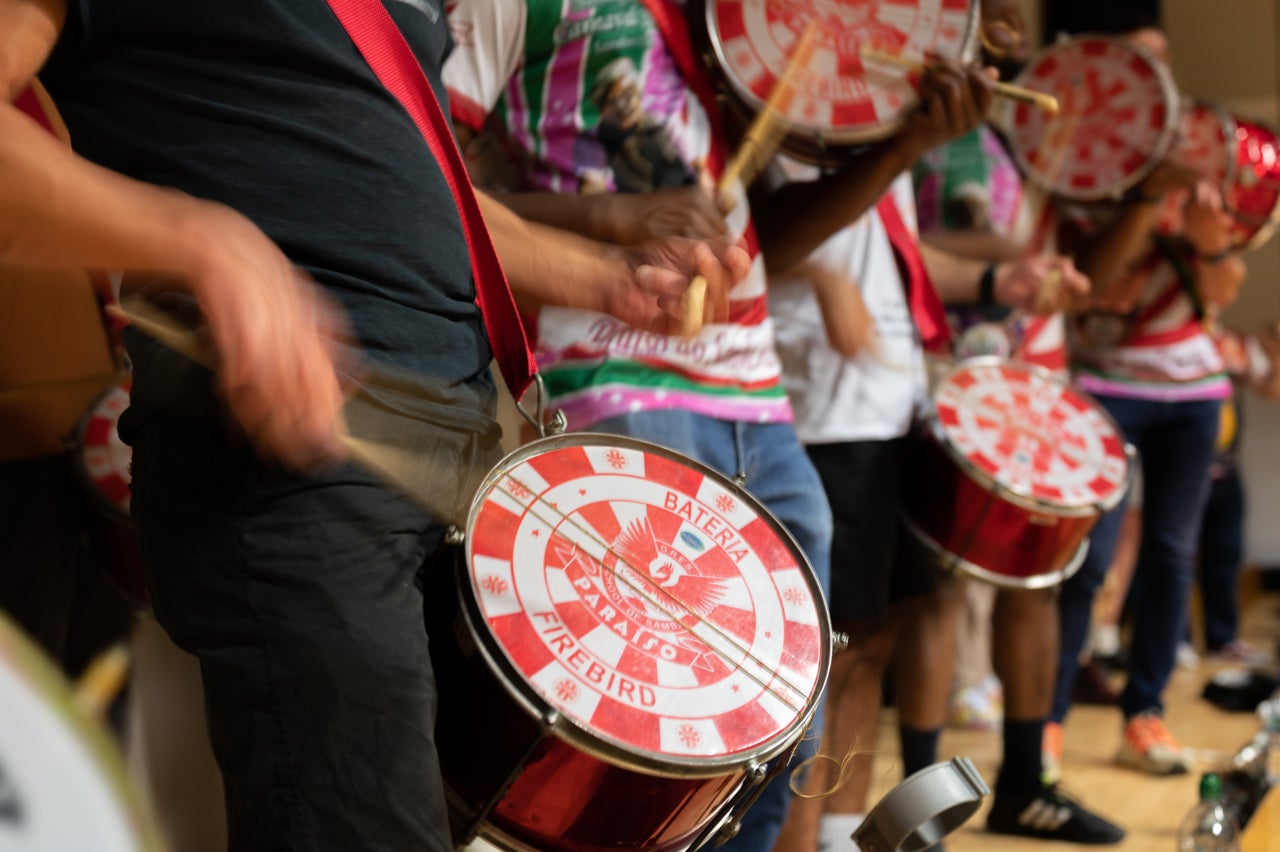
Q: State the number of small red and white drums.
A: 6